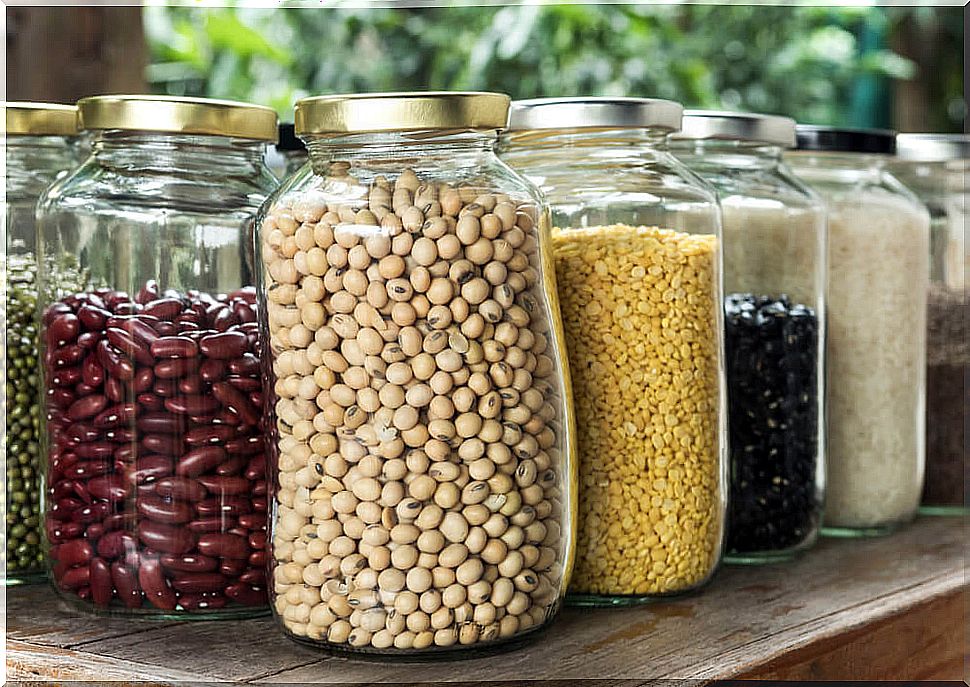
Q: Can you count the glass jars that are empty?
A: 0